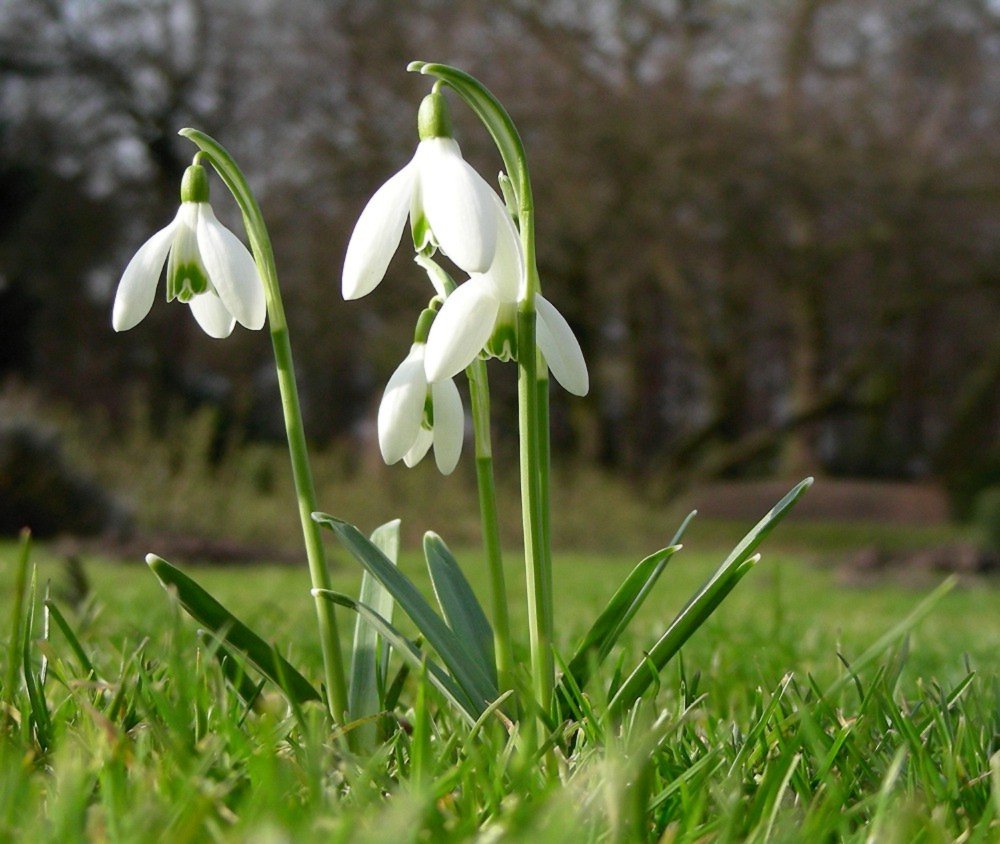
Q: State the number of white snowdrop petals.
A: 11